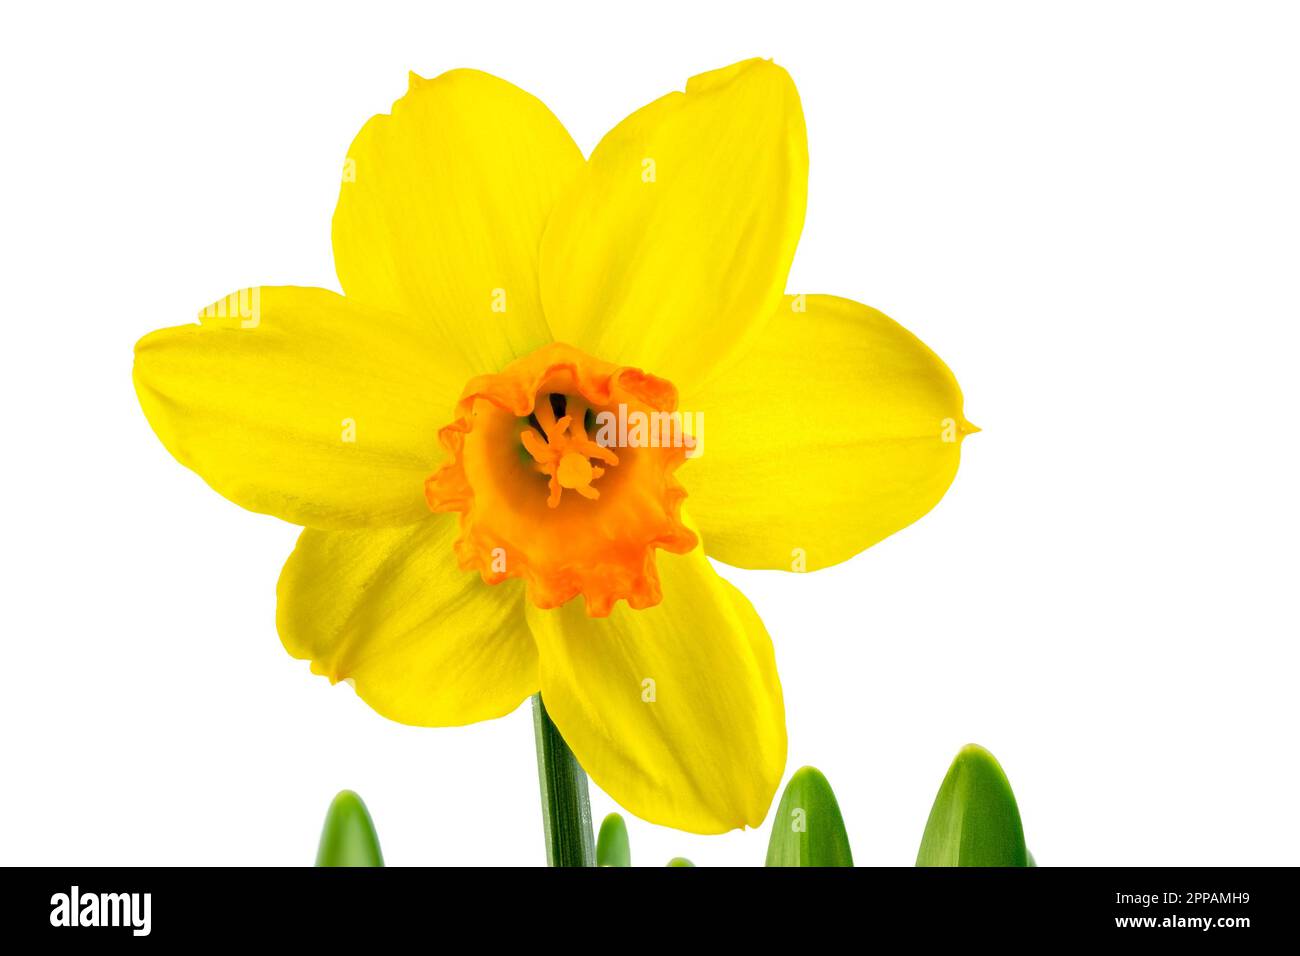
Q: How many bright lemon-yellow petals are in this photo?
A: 6